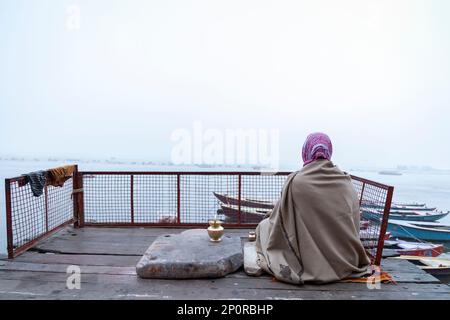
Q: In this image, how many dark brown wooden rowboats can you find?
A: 2